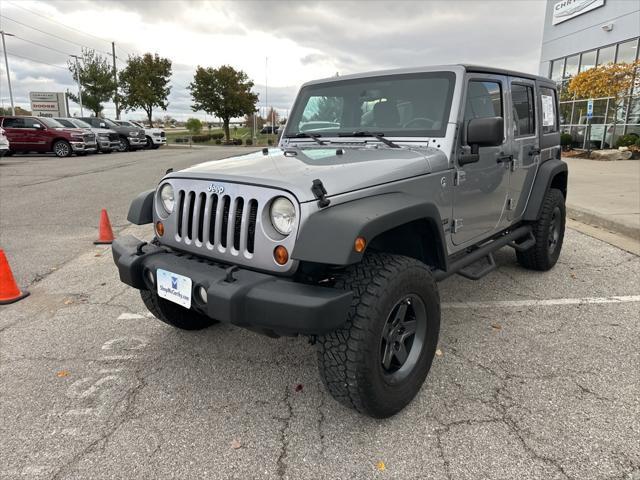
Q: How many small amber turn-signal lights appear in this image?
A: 3